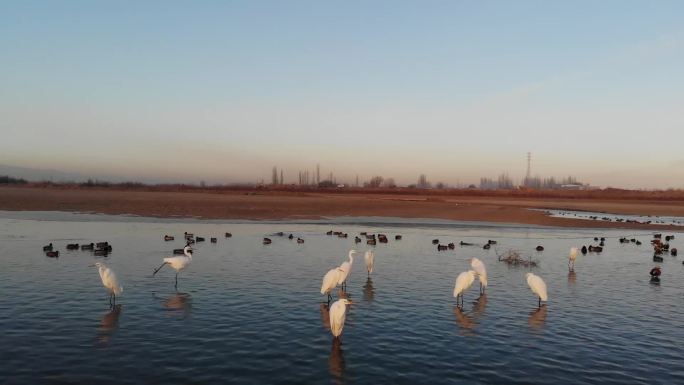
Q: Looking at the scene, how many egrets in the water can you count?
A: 10